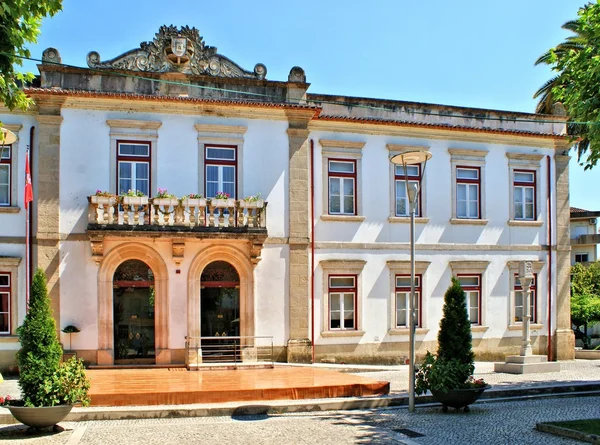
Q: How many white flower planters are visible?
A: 6